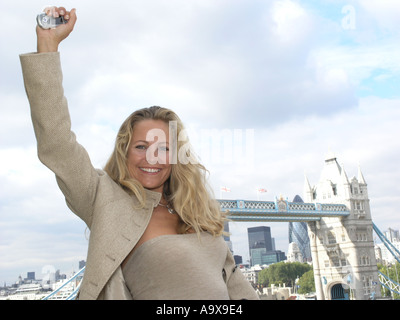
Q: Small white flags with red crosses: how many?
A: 2